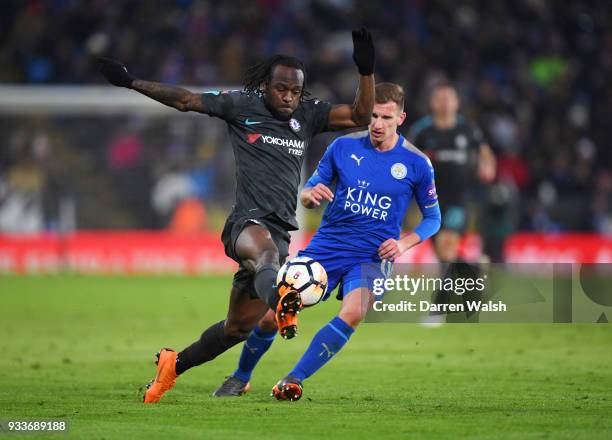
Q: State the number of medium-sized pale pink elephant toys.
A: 0